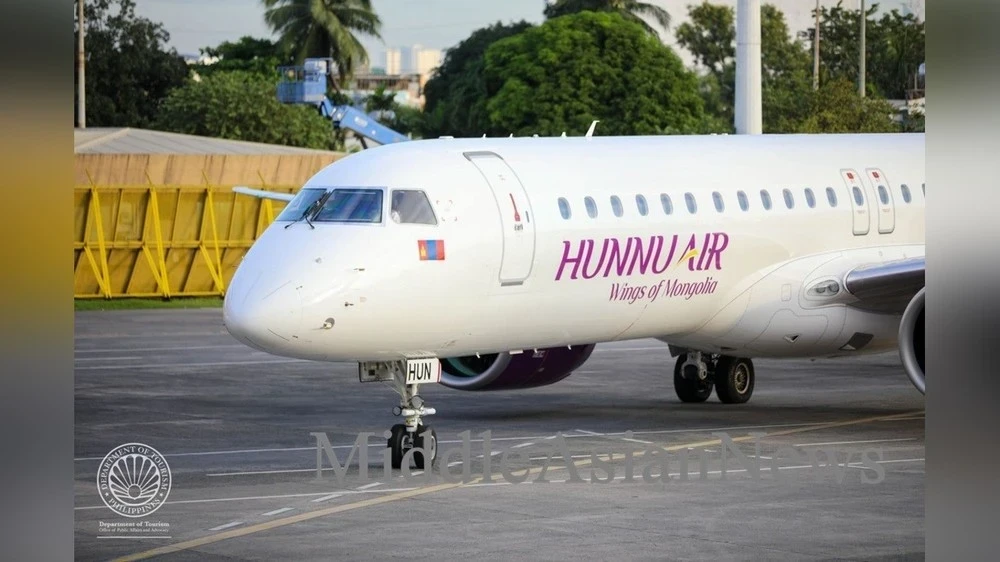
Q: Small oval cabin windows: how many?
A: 15